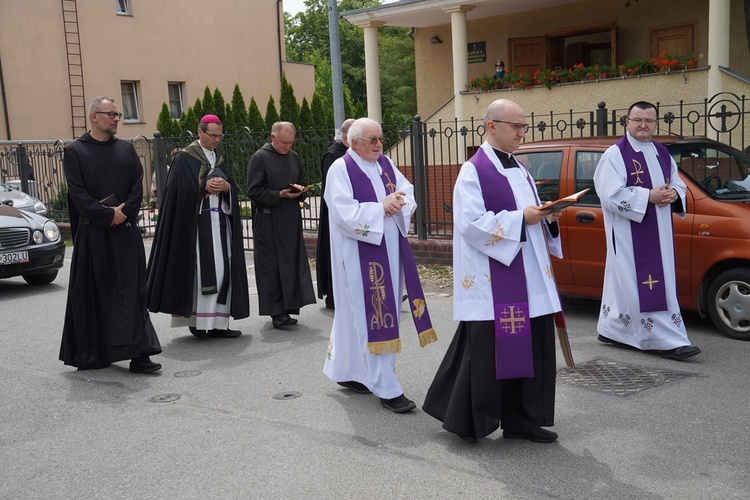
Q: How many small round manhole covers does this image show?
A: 3